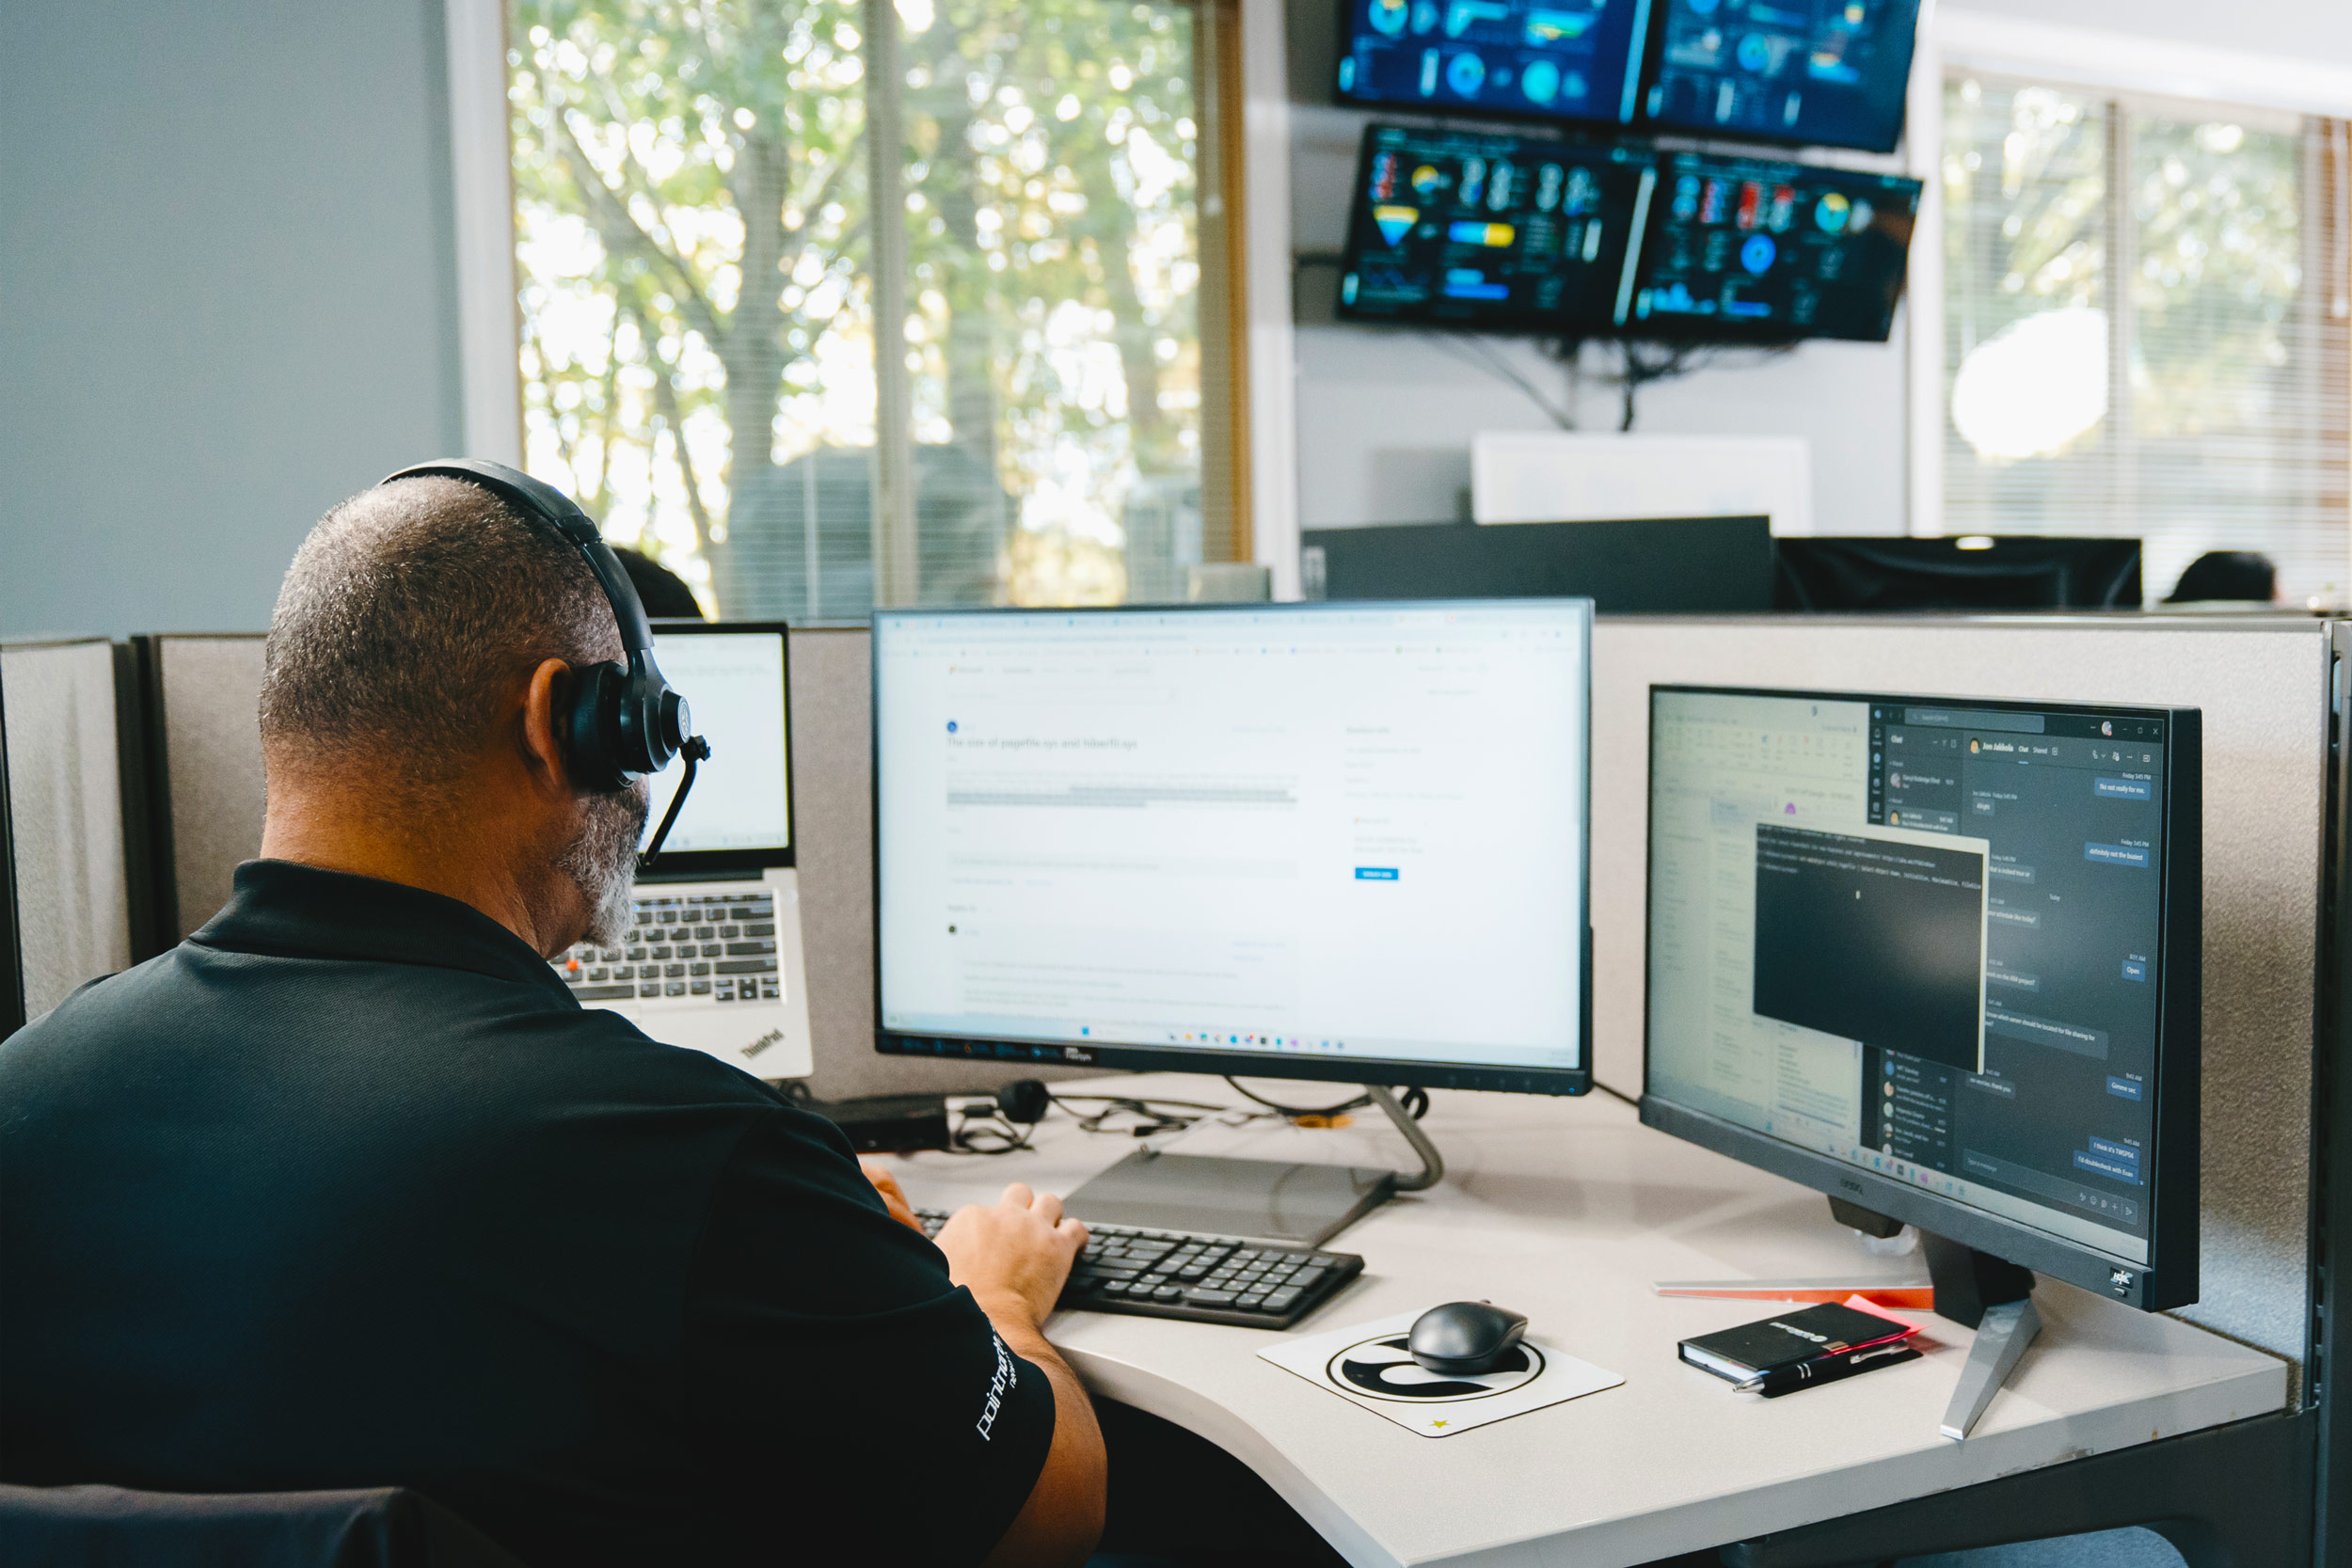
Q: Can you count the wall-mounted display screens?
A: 4